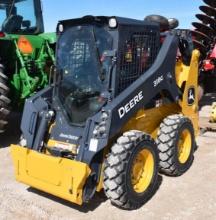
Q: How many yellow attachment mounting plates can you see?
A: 1